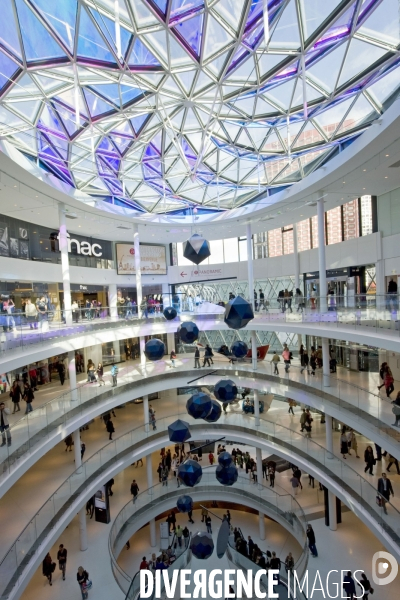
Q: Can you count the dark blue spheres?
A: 15